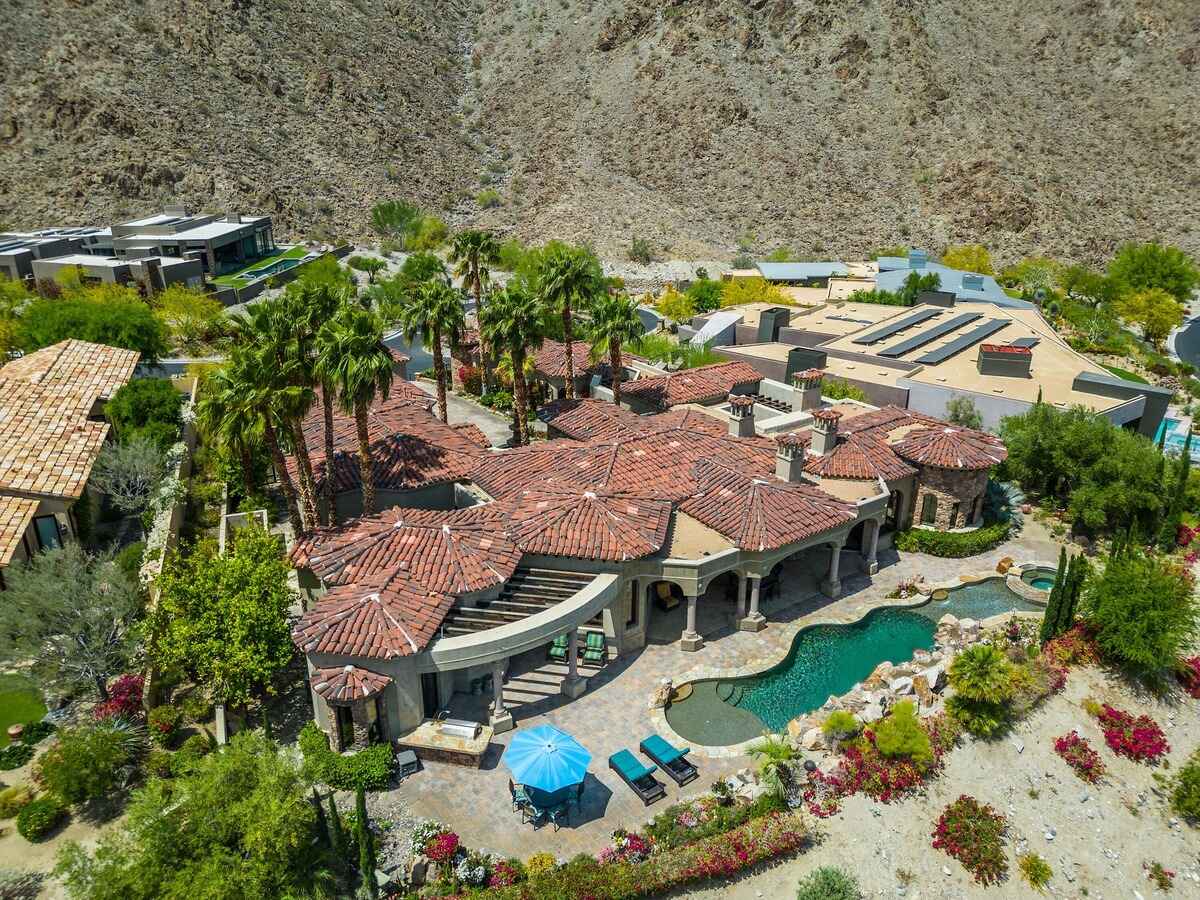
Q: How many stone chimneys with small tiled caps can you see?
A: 4